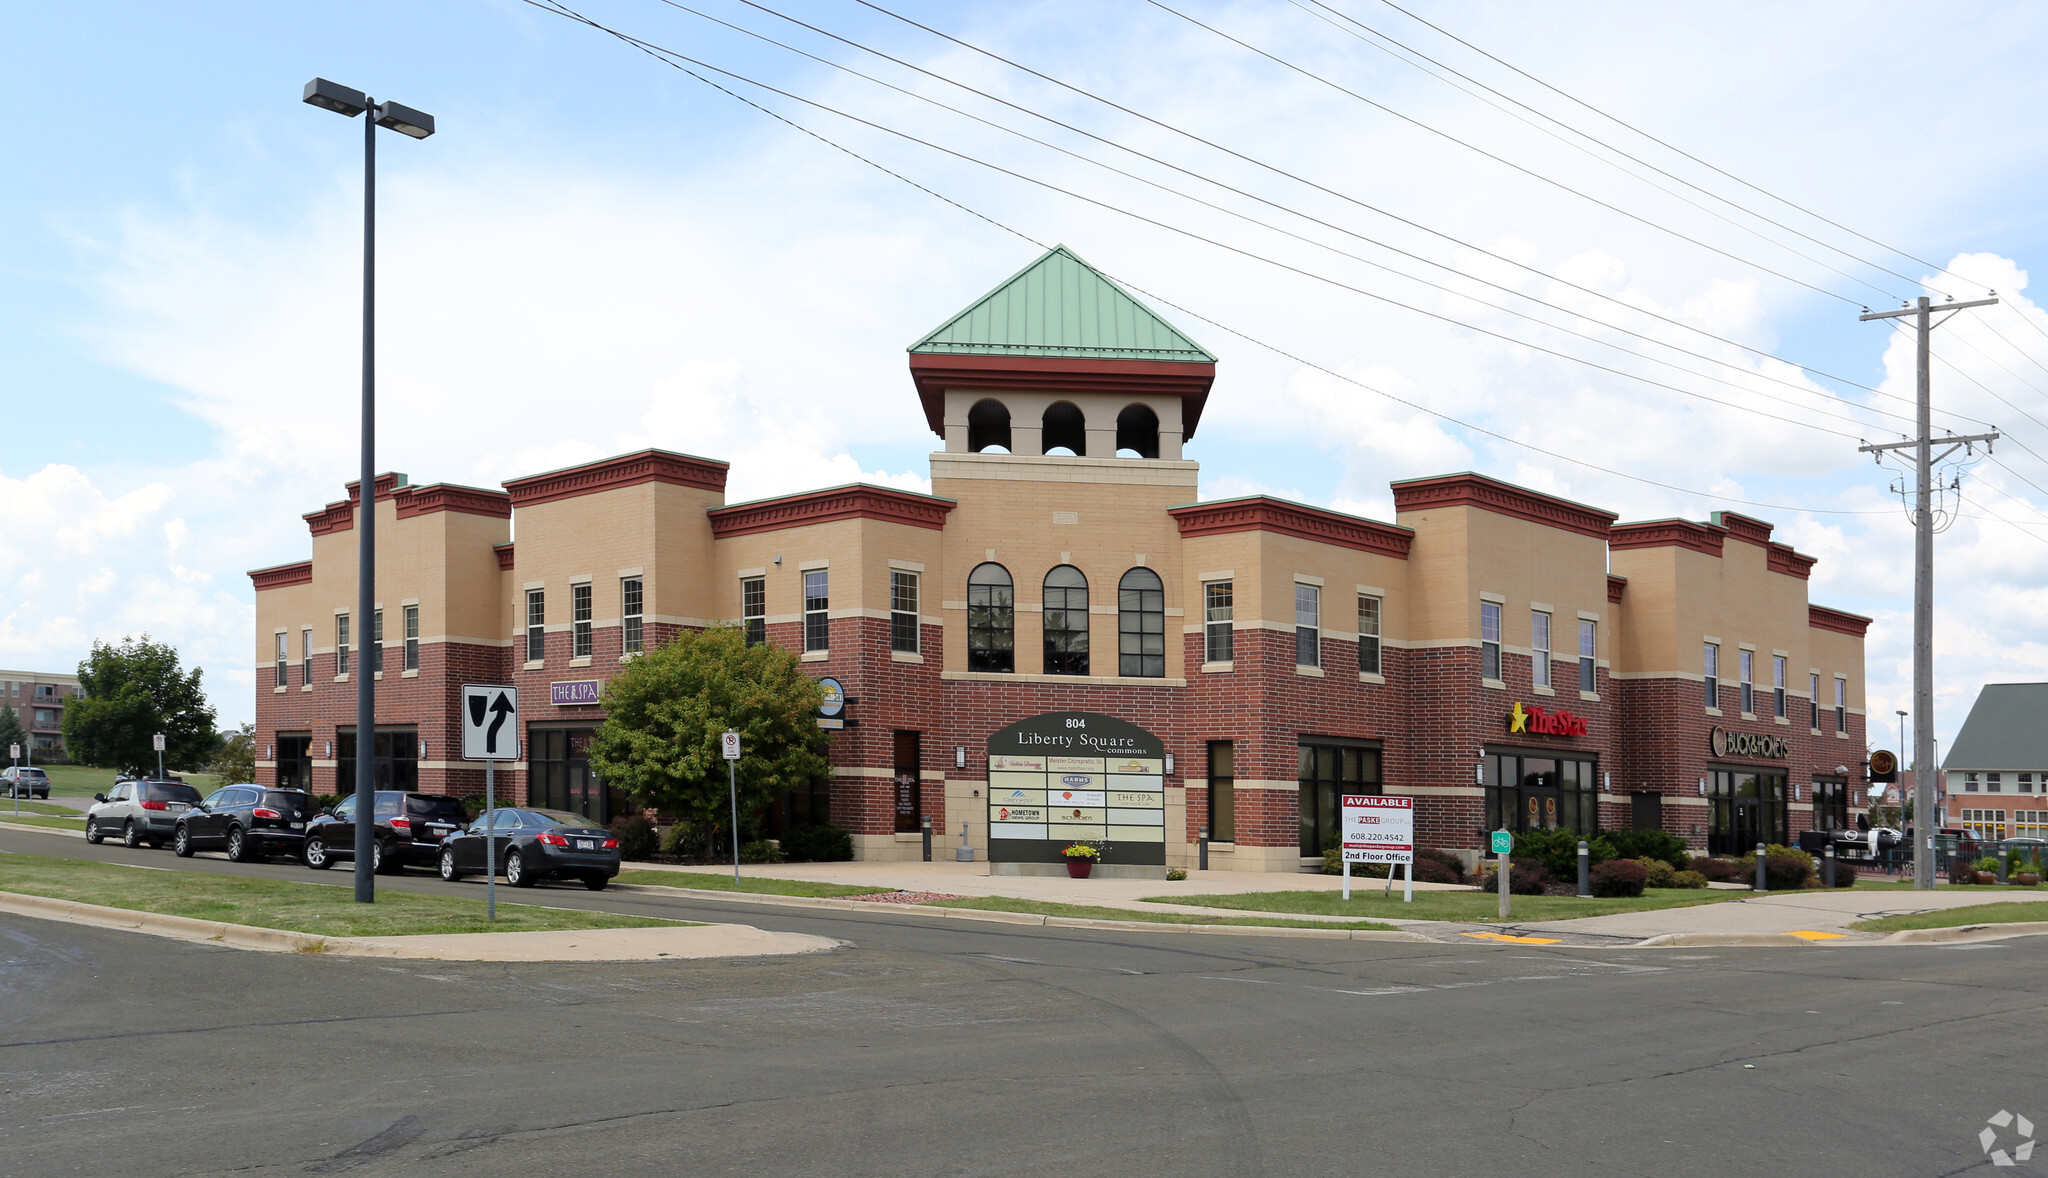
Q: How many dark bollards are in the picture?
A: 7